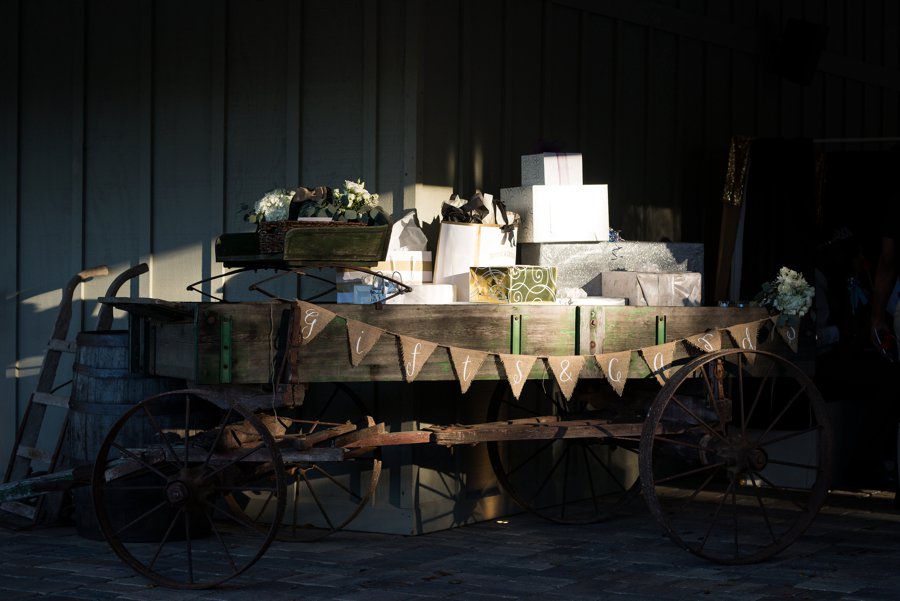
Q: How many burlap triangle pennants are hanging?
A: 11